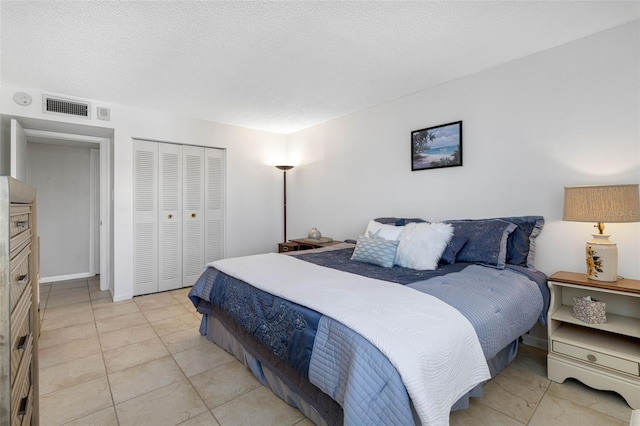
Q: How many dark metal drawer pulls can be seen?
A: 4